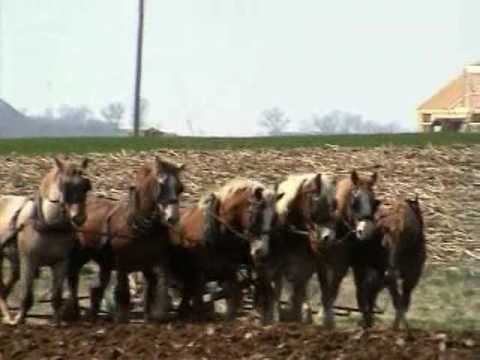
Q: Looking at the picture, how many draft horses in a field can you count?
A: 6